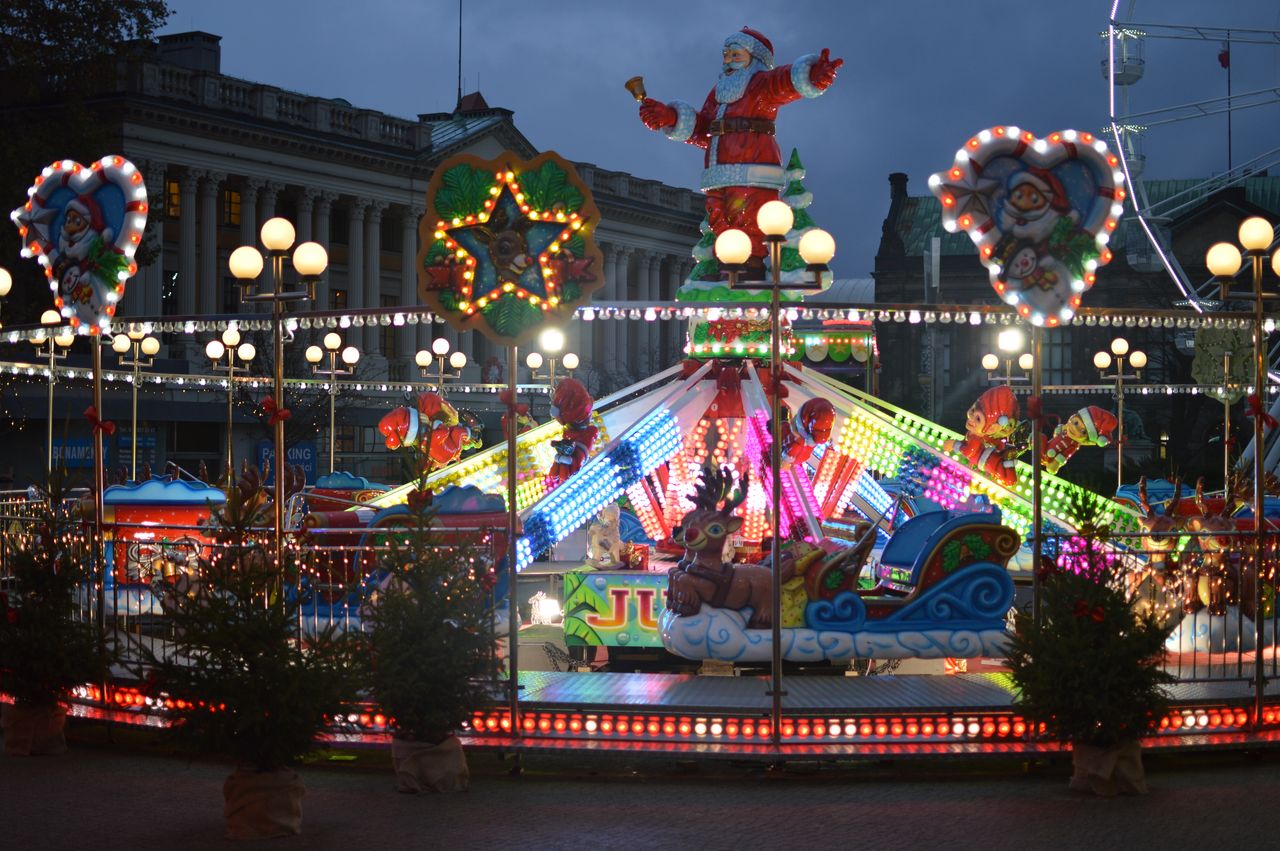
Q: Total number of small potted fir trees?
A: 4